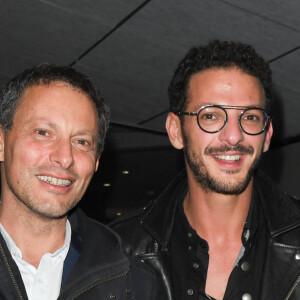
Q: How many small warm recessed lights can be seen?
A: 3